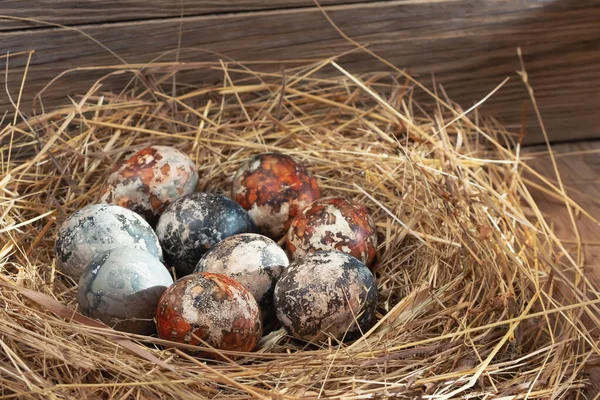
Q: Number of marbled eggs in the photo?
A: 9